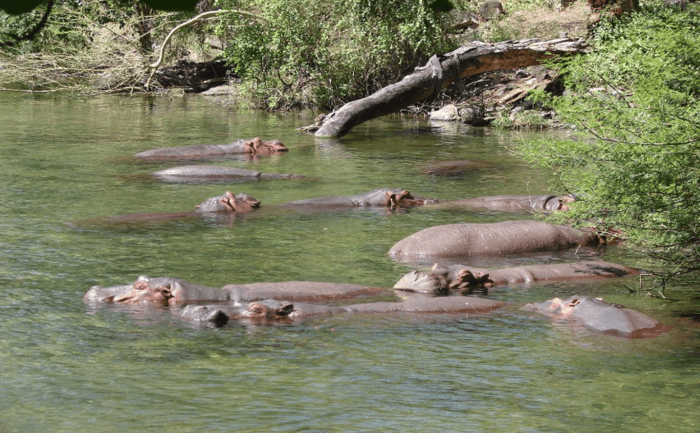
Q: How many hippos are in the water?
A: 11